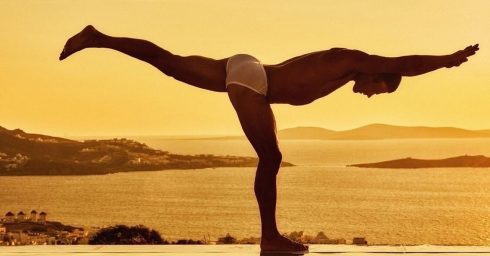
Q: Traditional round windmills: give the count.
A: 4